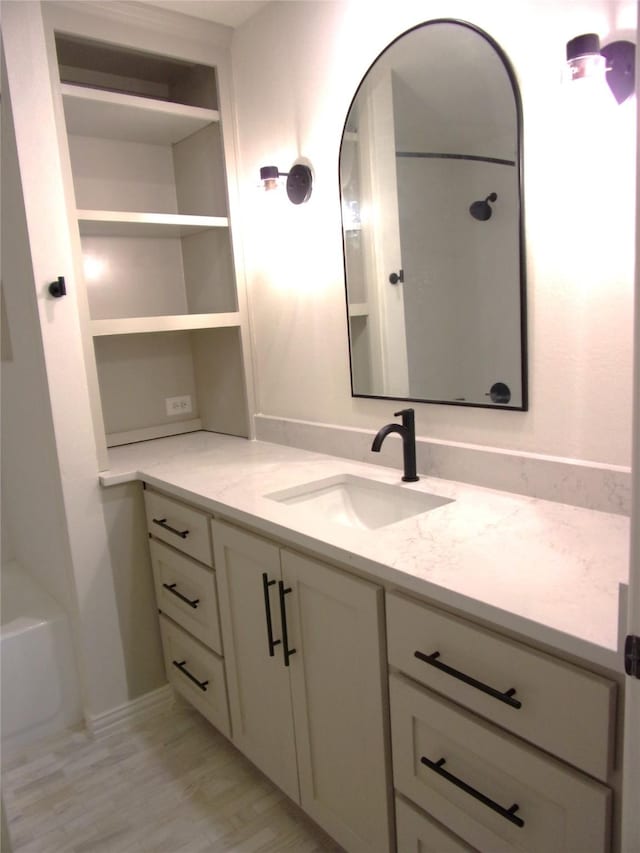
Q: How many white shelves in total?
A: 3